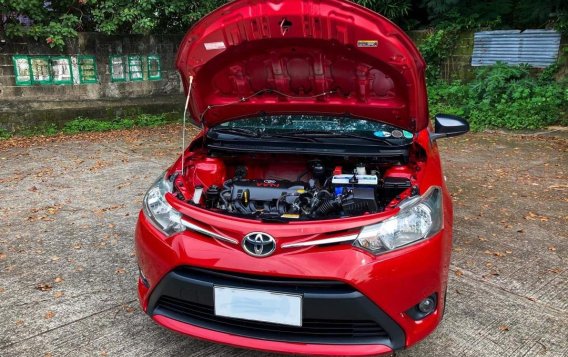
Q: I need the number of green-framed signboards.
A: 7